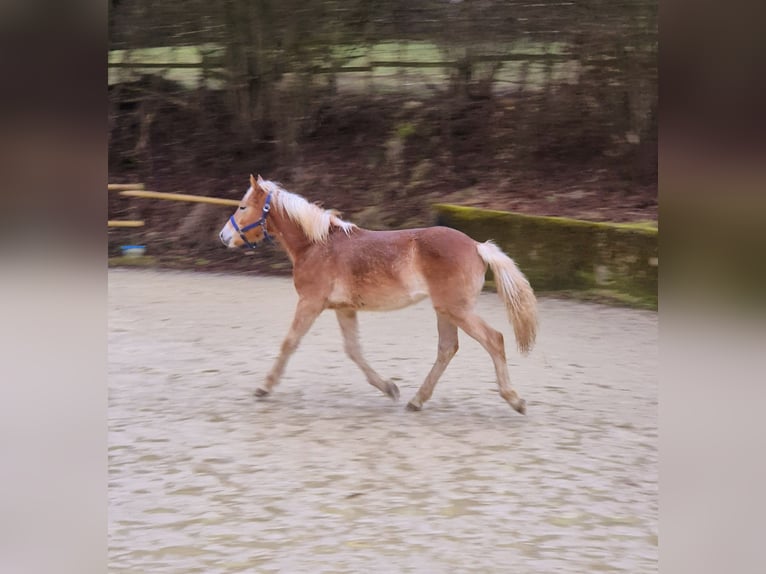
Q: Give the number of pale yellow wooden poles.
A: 3